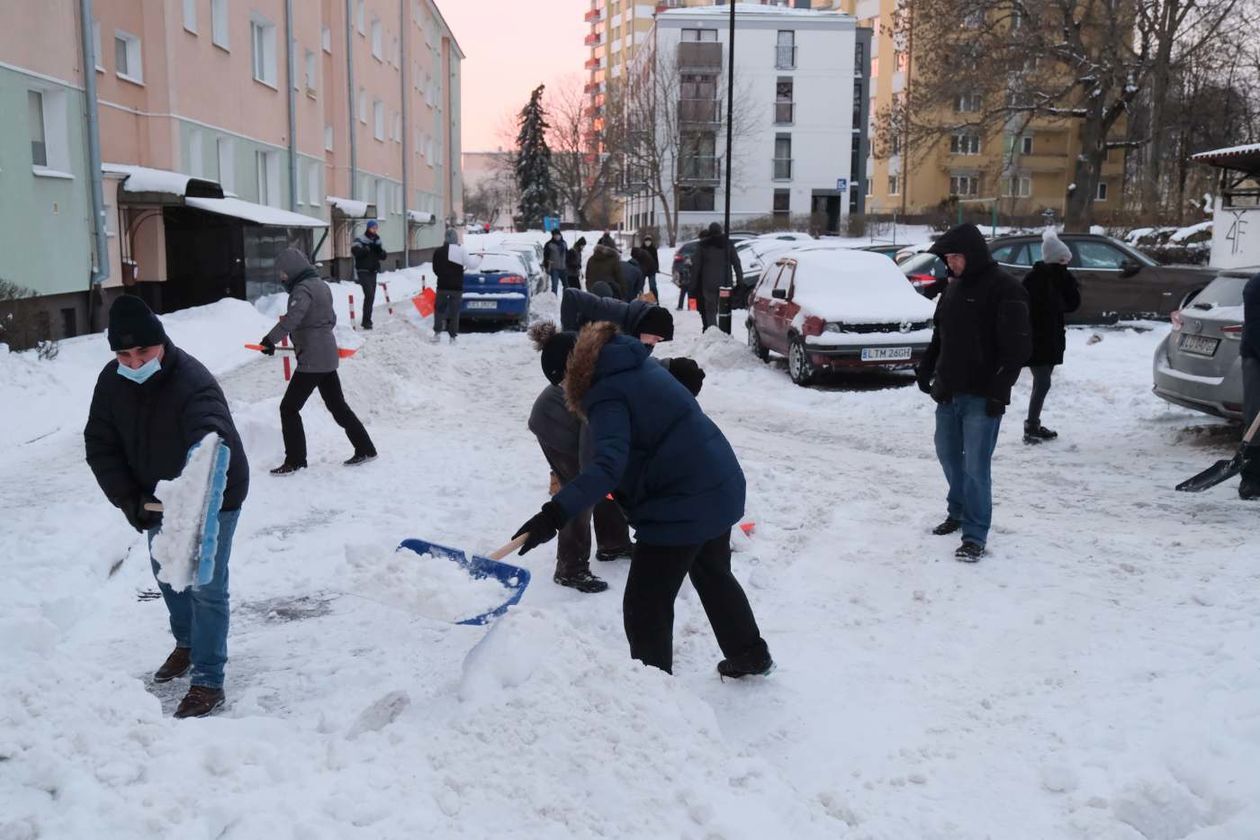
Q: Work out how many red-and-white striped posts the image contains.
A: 4